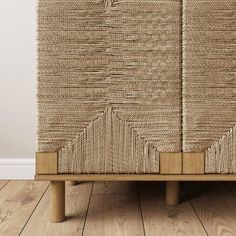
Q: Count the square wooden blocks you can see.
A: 3